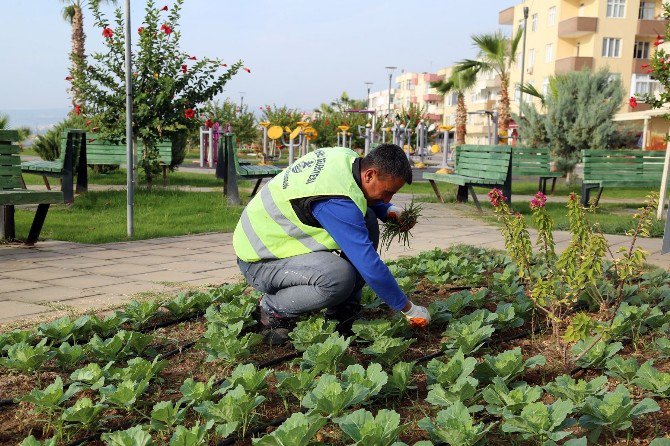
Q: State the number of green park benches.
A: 7